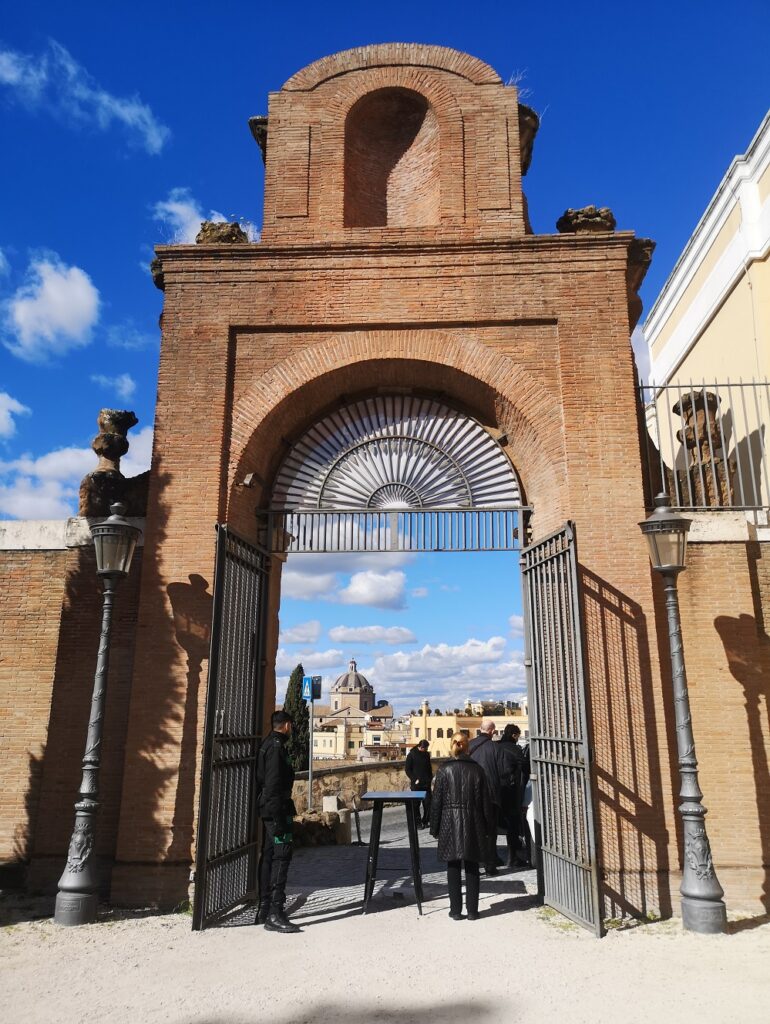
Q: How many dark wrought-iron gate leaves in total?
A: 2